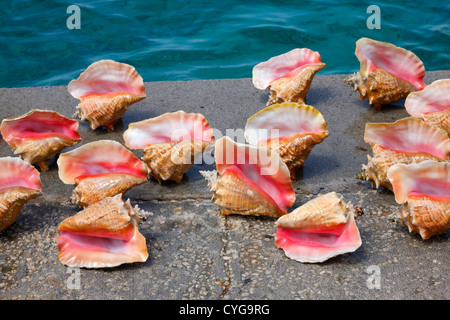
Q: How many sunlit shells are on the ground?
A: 14